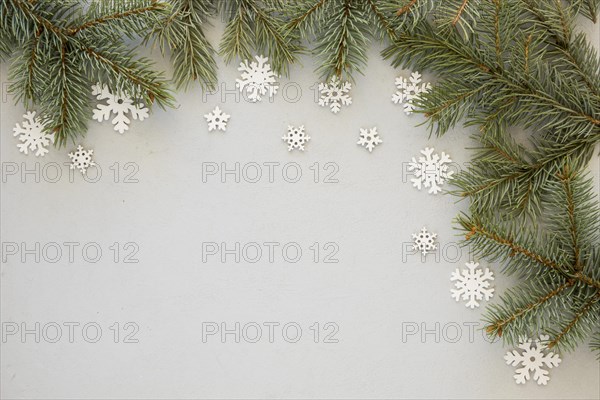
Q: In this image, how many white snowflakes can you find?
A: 13